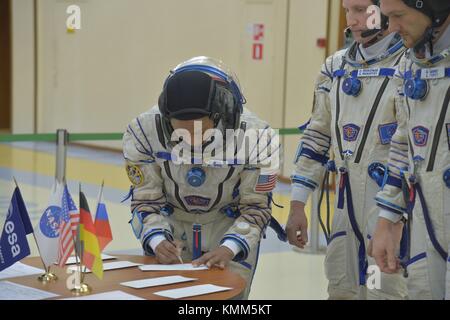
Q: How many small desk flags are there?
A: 5